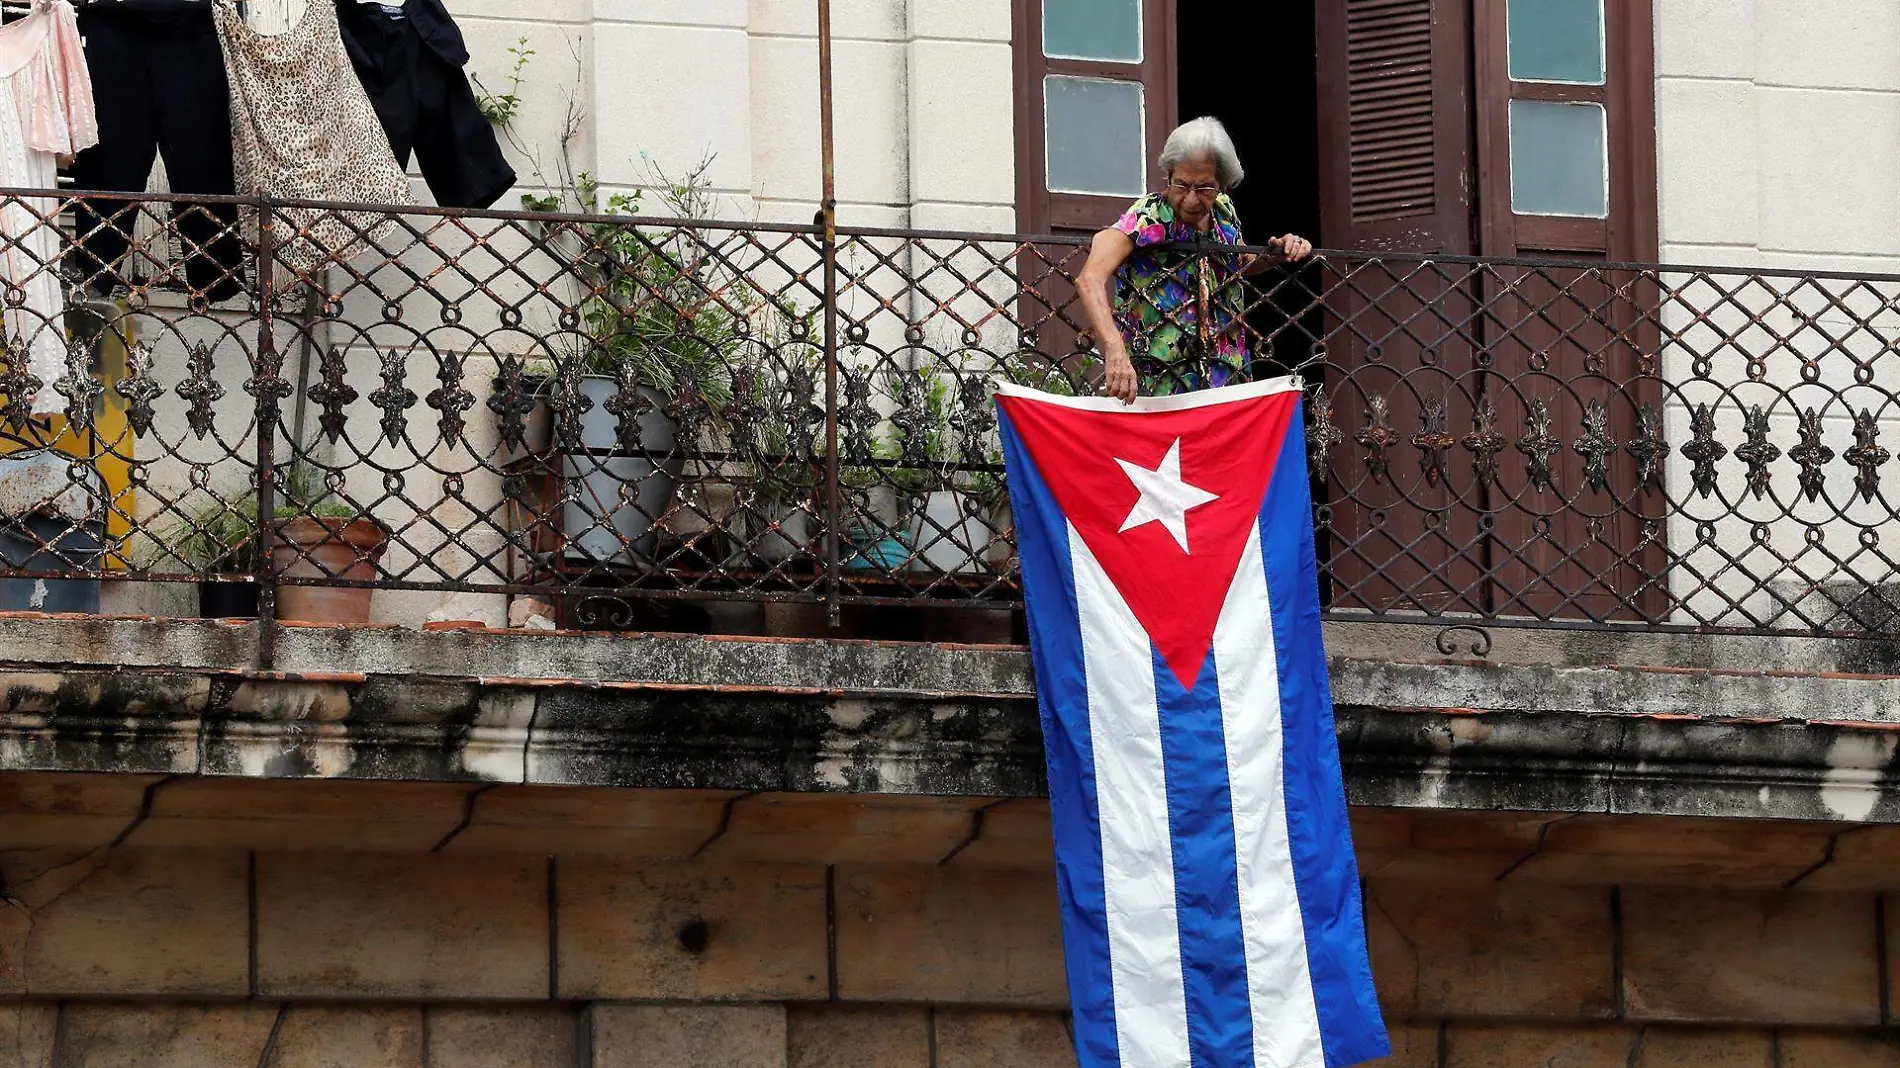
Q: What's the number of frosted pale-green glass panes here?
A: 4